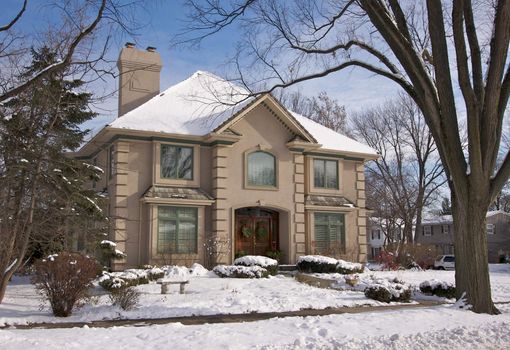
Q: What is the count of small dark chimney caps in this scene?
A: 2